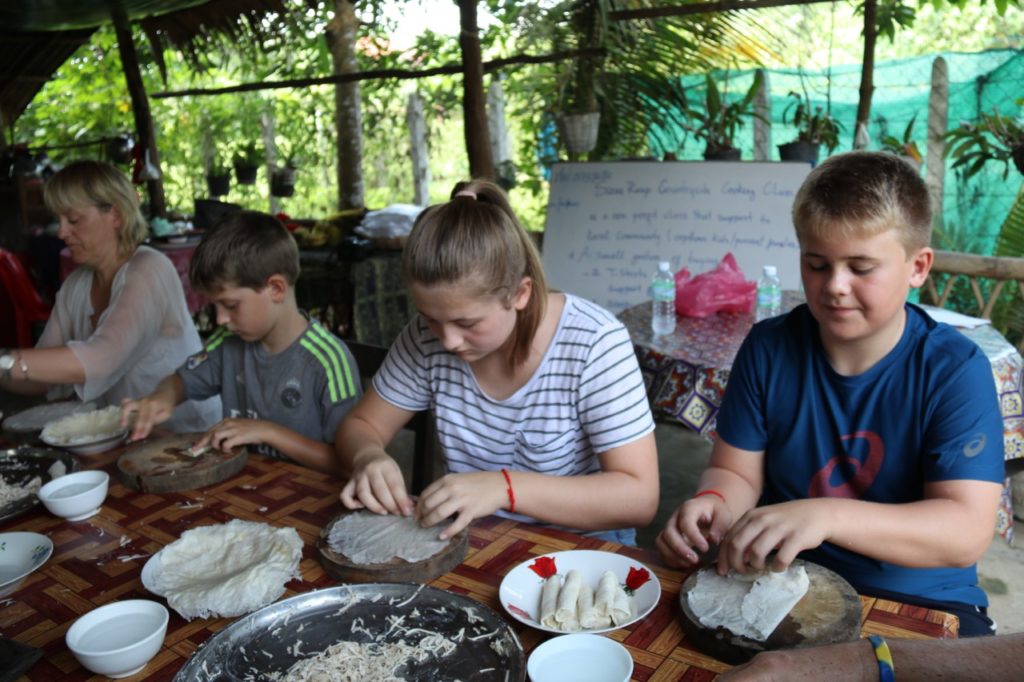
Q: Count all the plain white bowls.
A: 3